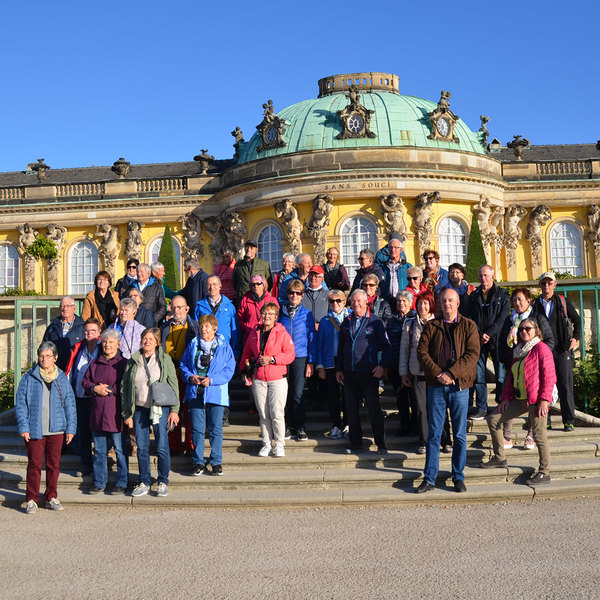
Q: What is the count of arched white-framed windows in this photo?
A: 7